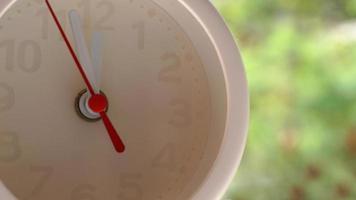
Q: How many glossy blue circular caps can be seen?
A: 0